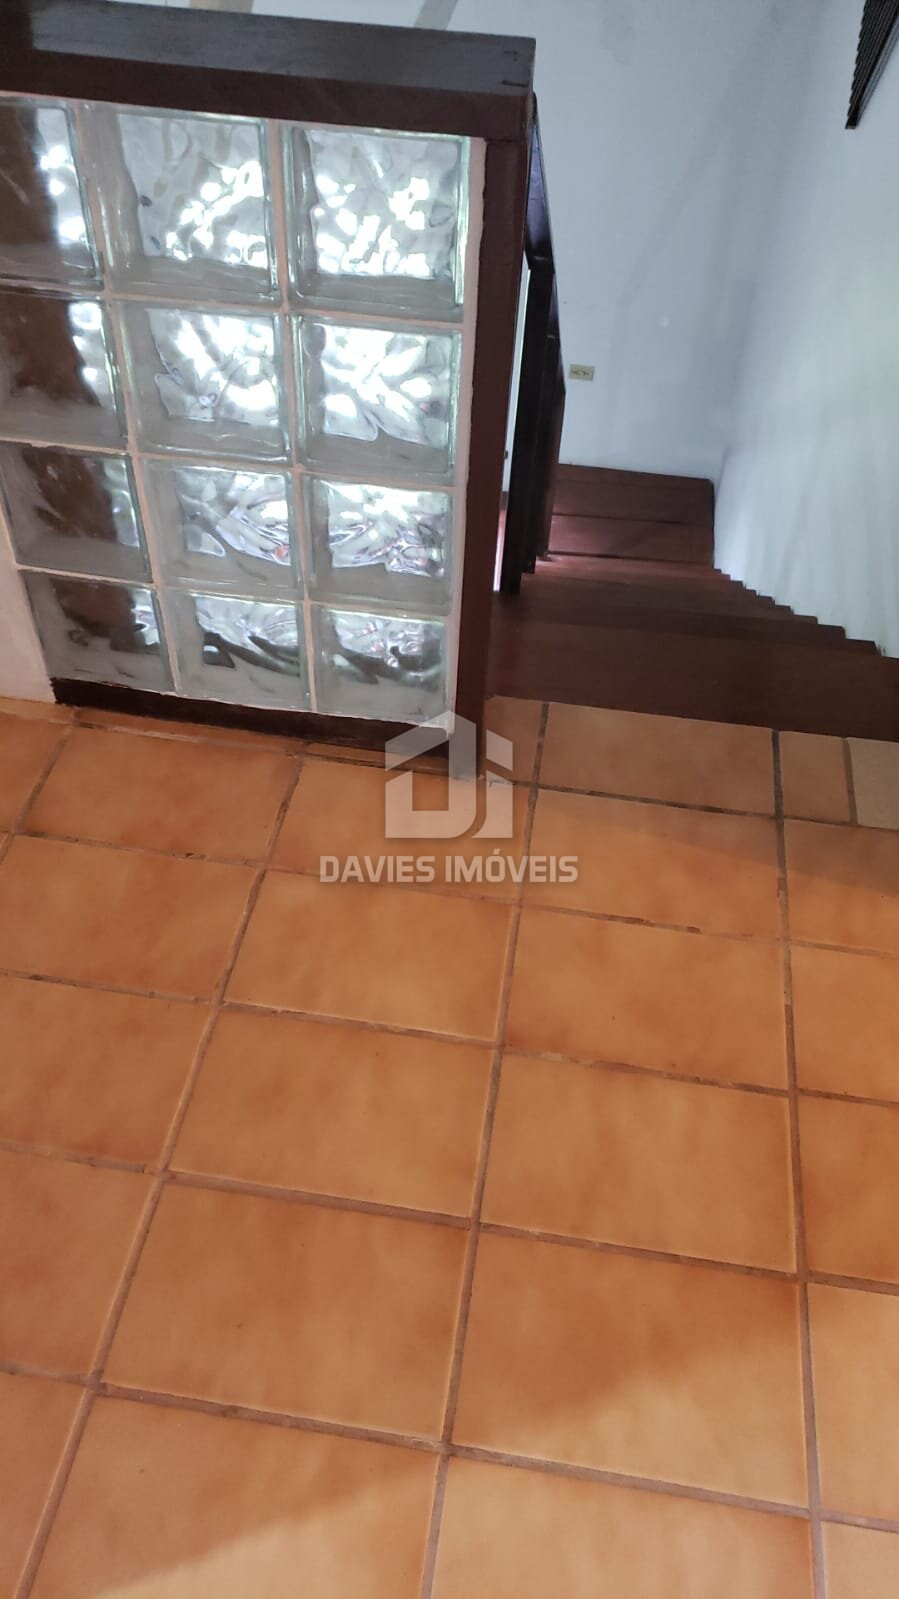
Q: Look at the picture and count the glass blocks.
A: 12